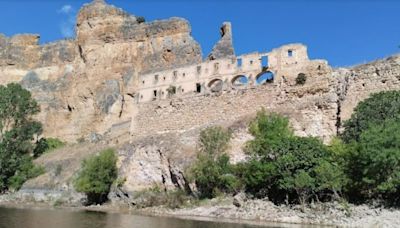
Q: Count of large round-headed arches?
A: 3